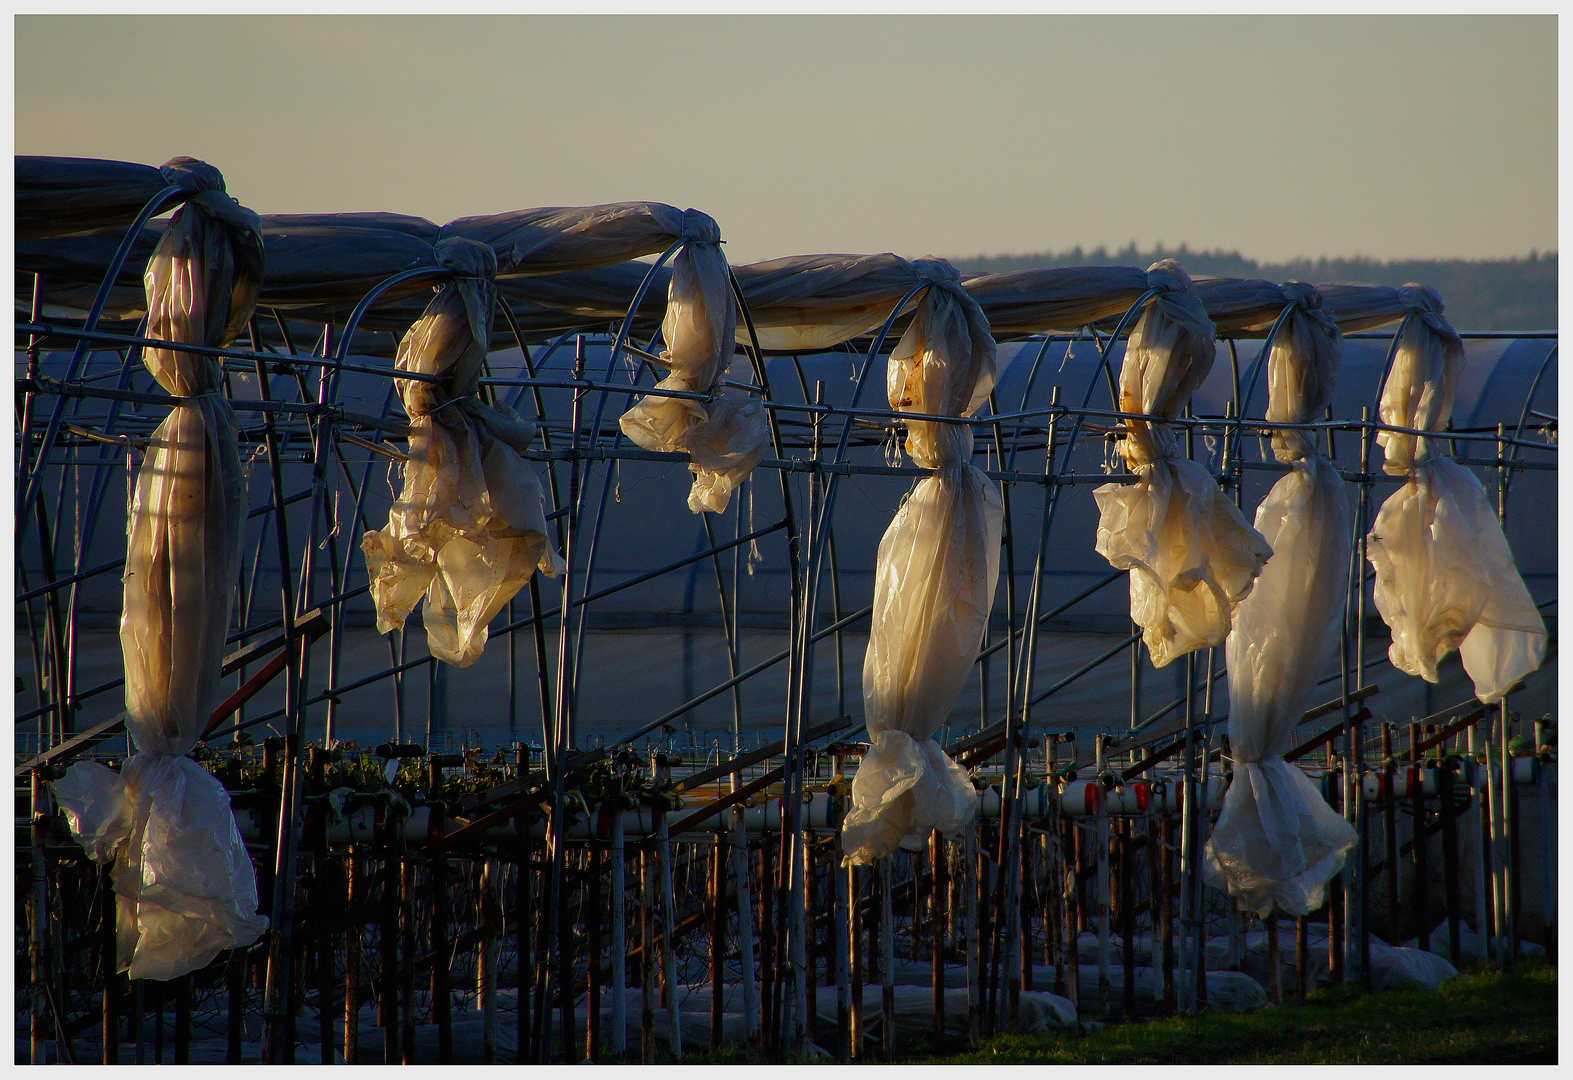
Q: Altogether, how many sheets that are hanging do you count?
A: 7